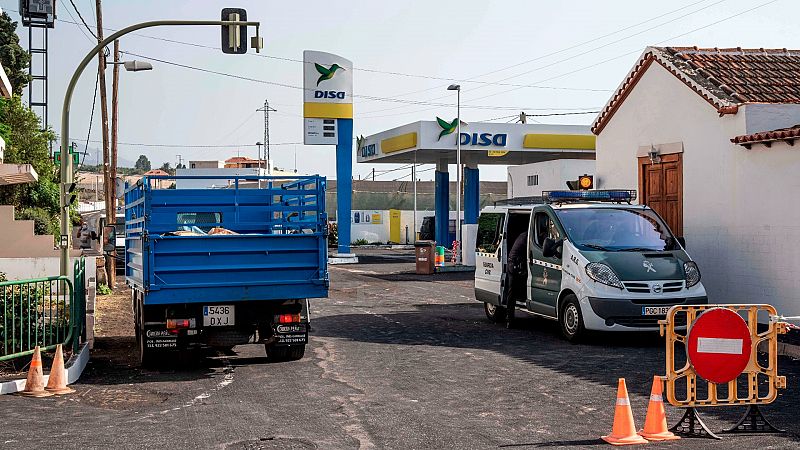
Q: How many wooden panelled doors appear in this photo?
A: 1